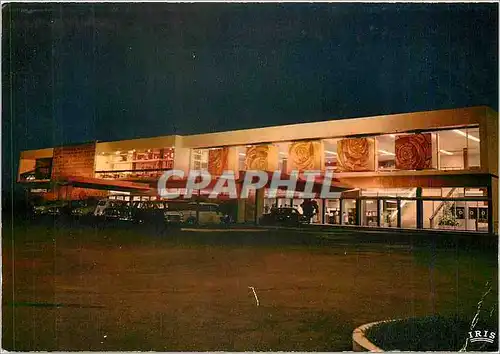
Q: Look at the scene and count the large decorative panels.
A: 5